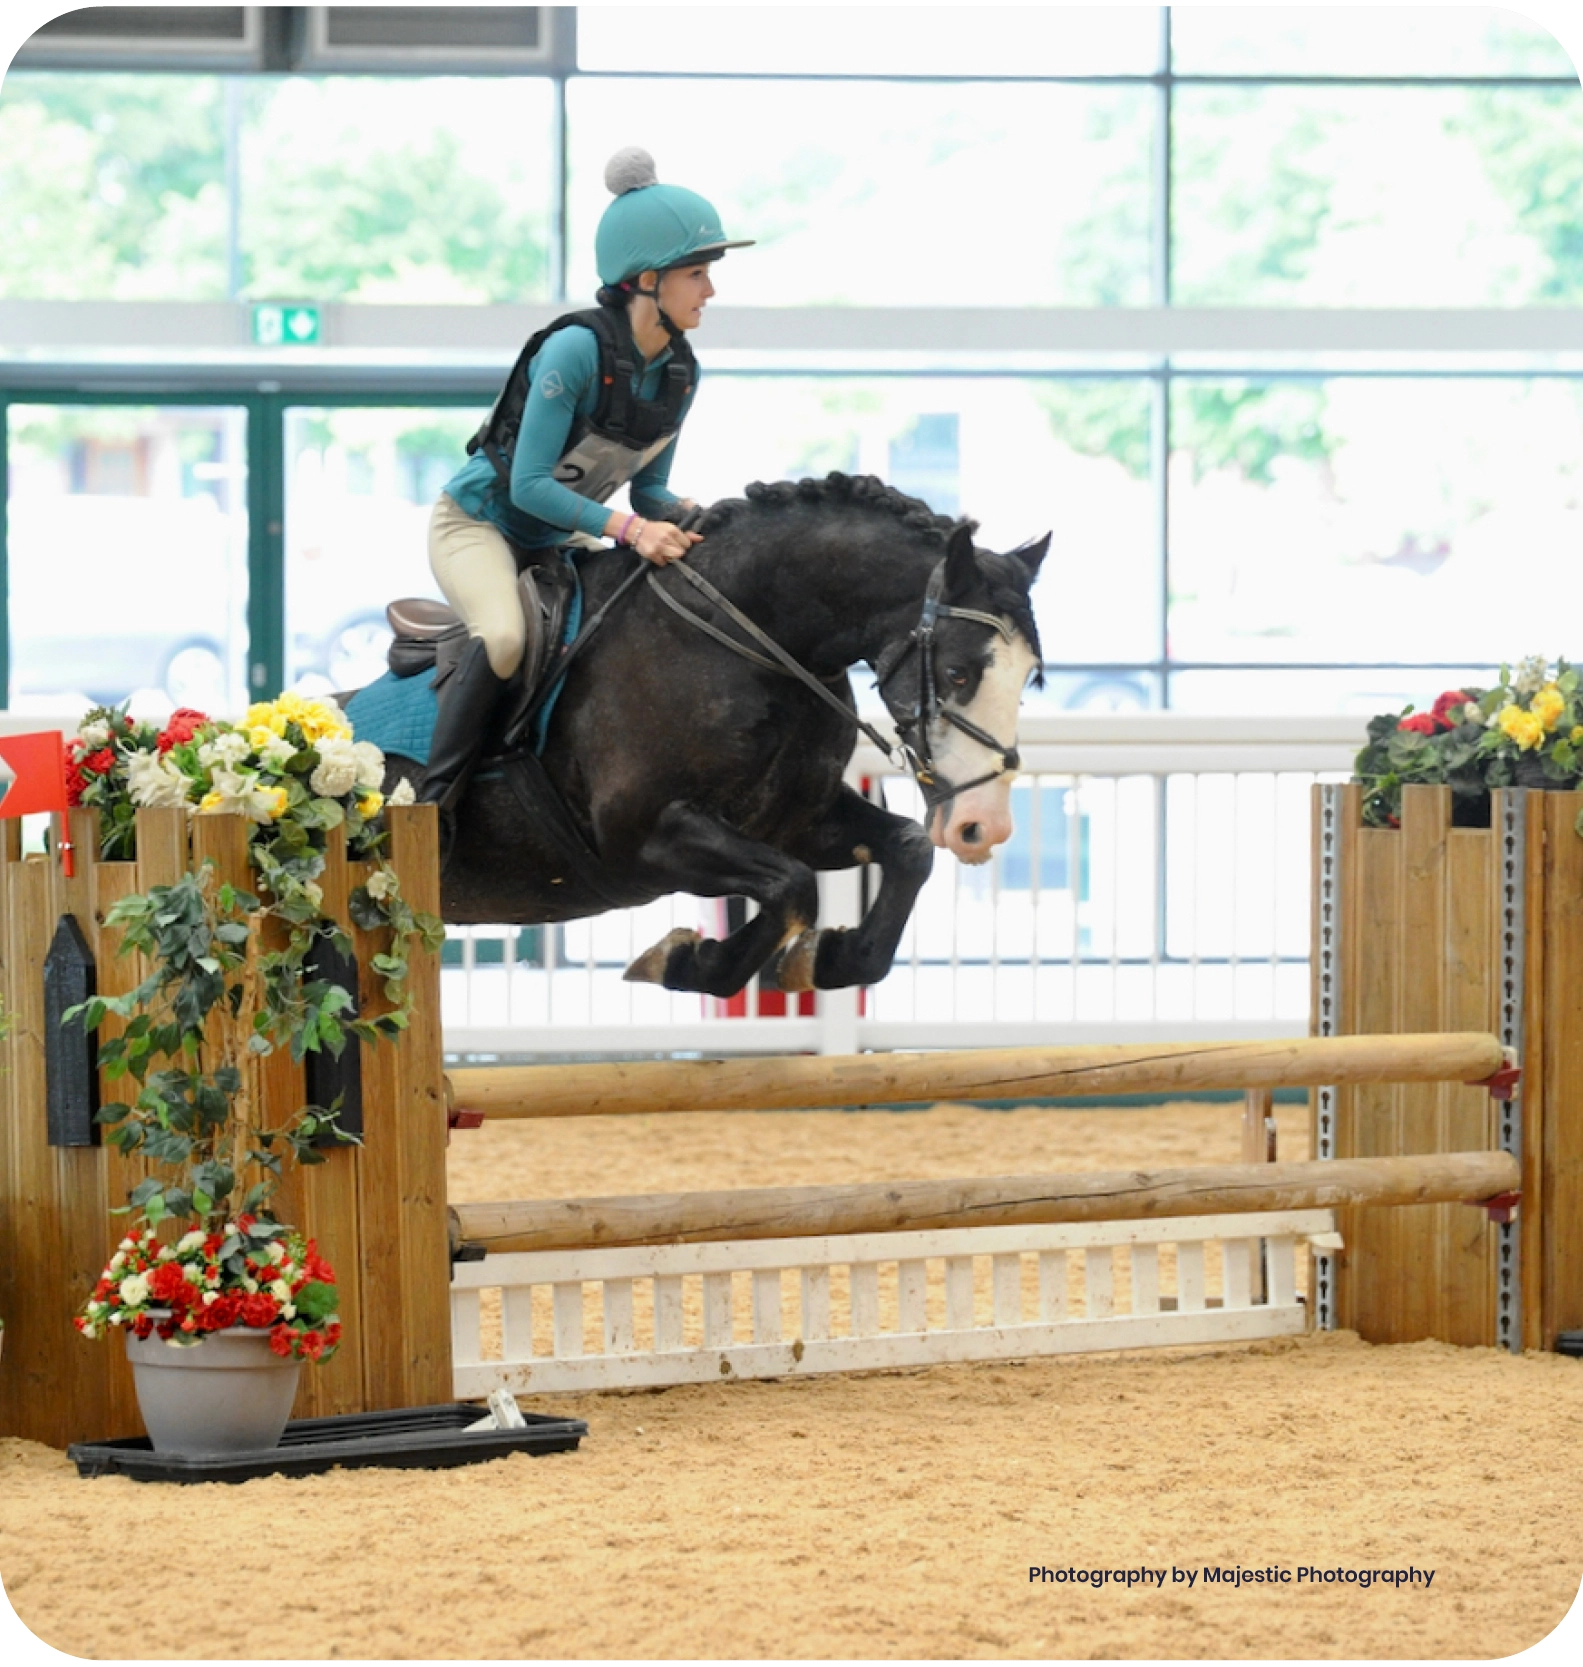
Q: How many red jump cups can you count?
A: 3